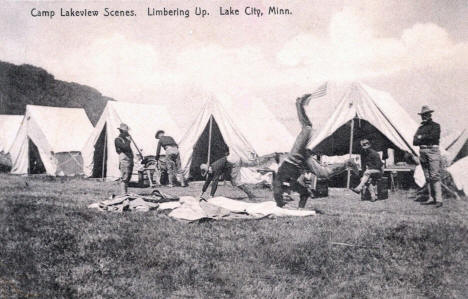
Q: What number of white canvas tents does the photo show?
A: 6